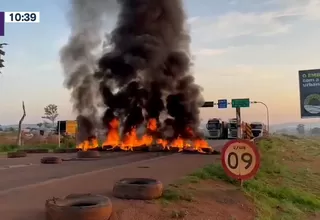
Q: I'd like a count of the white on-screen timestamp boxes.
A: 1